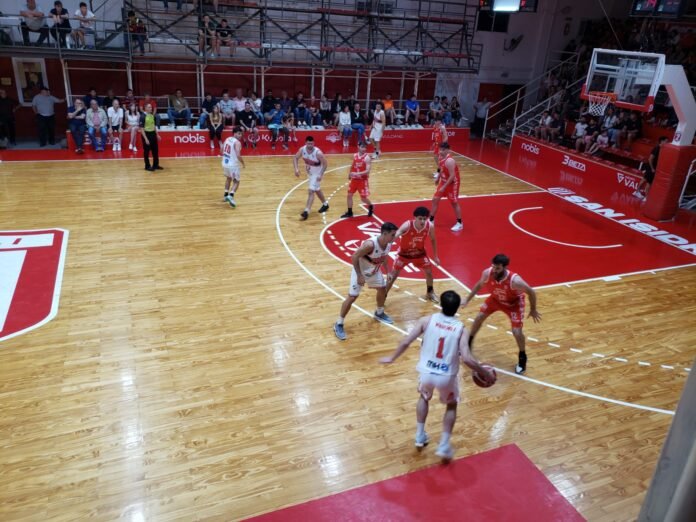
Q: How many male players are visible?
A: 10